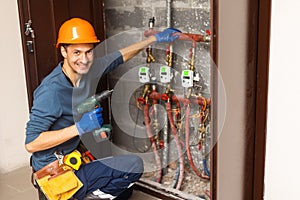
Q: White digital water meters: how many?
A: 3